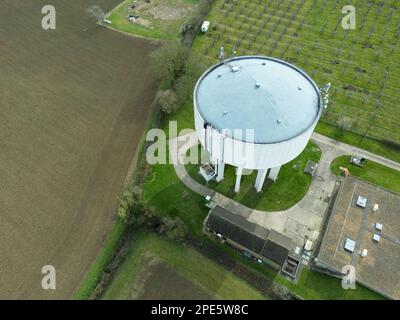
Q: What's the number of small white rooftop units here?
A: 6